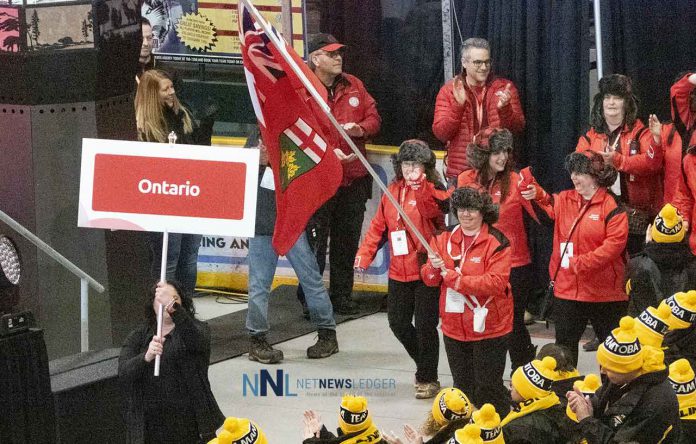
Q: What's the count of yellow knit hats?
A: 13